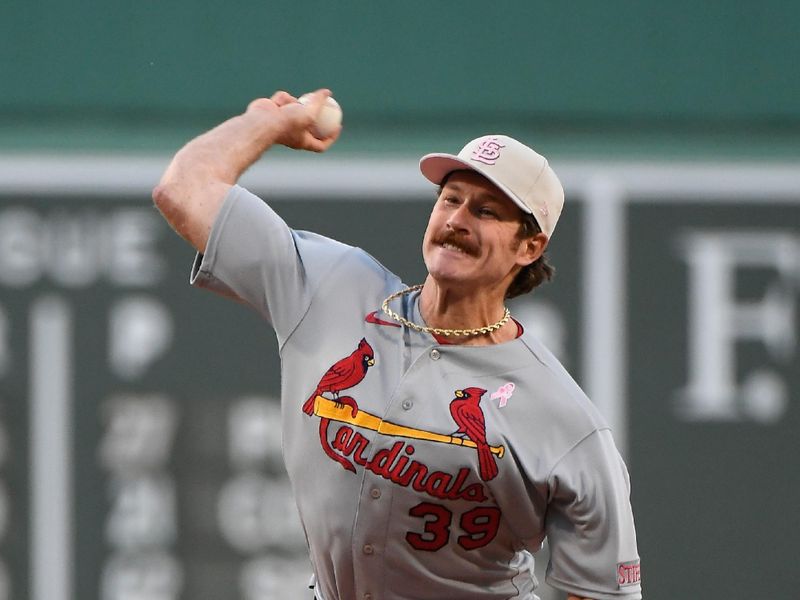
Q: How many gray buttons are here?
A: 5